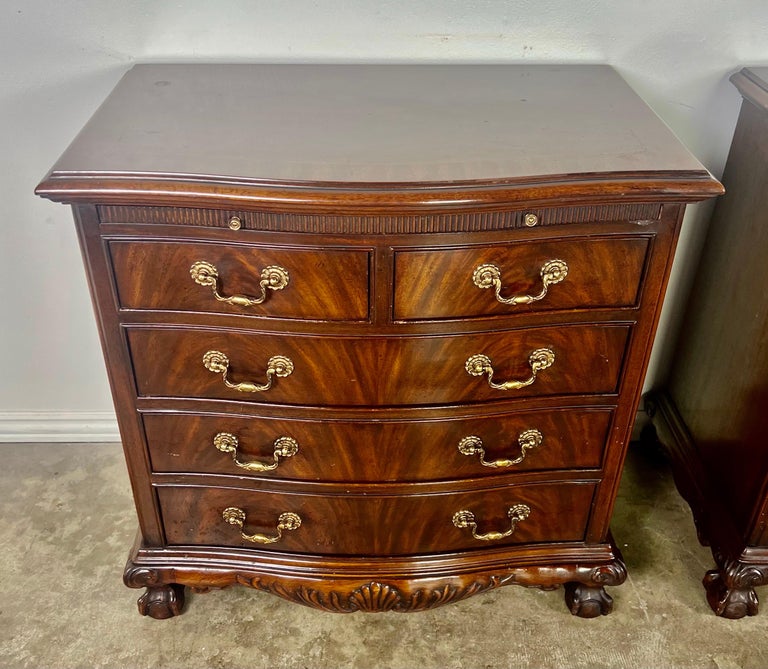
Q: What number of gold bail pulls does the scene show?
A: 8